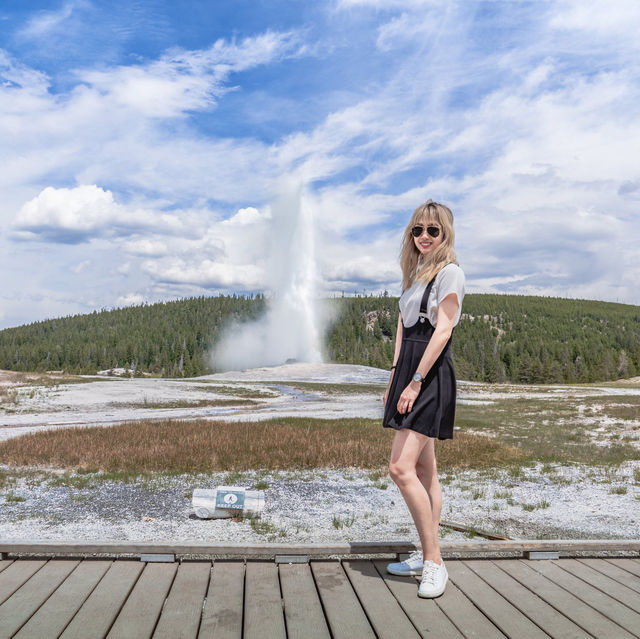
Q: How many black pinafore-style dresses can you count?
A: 1